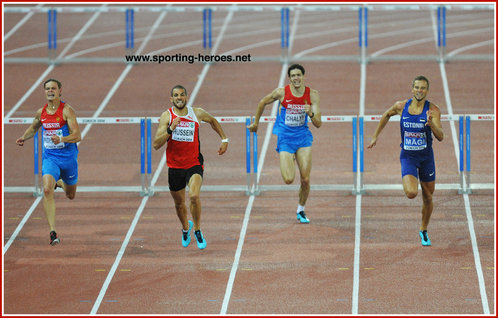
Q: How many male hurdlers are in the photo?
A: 4